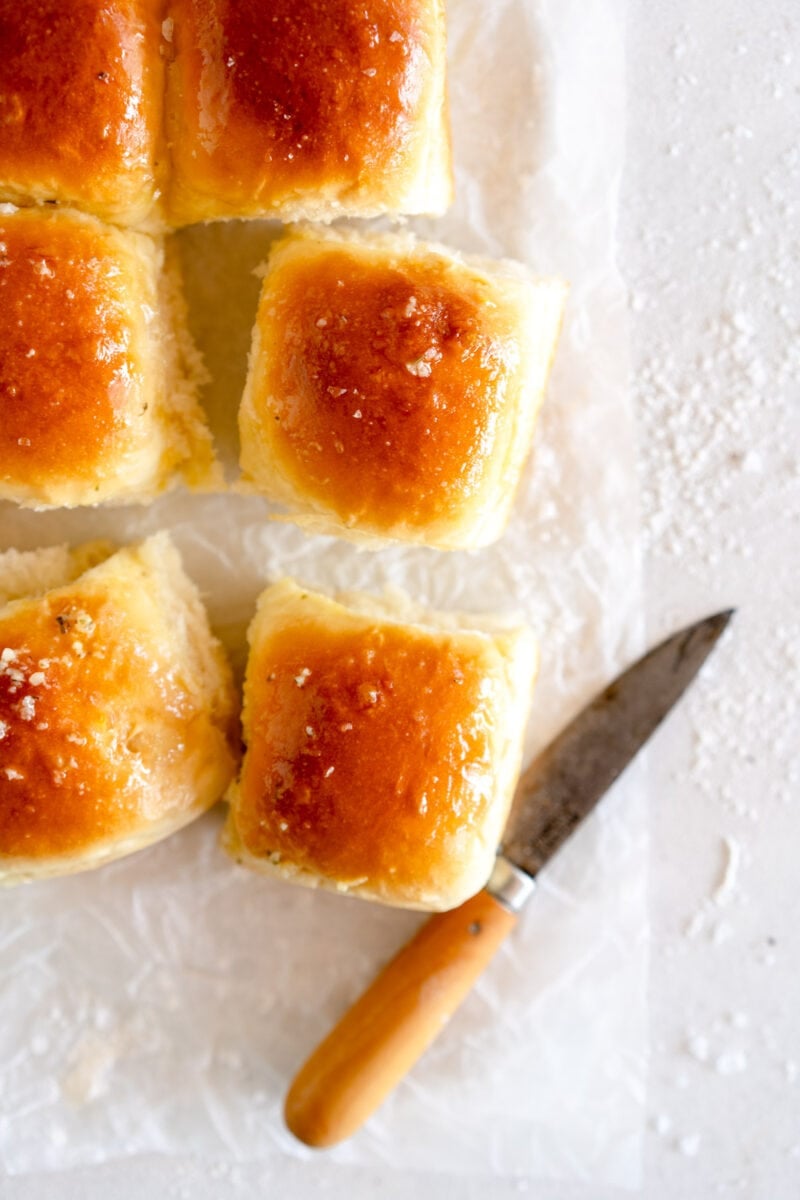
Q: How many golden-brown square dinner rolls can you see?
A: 6